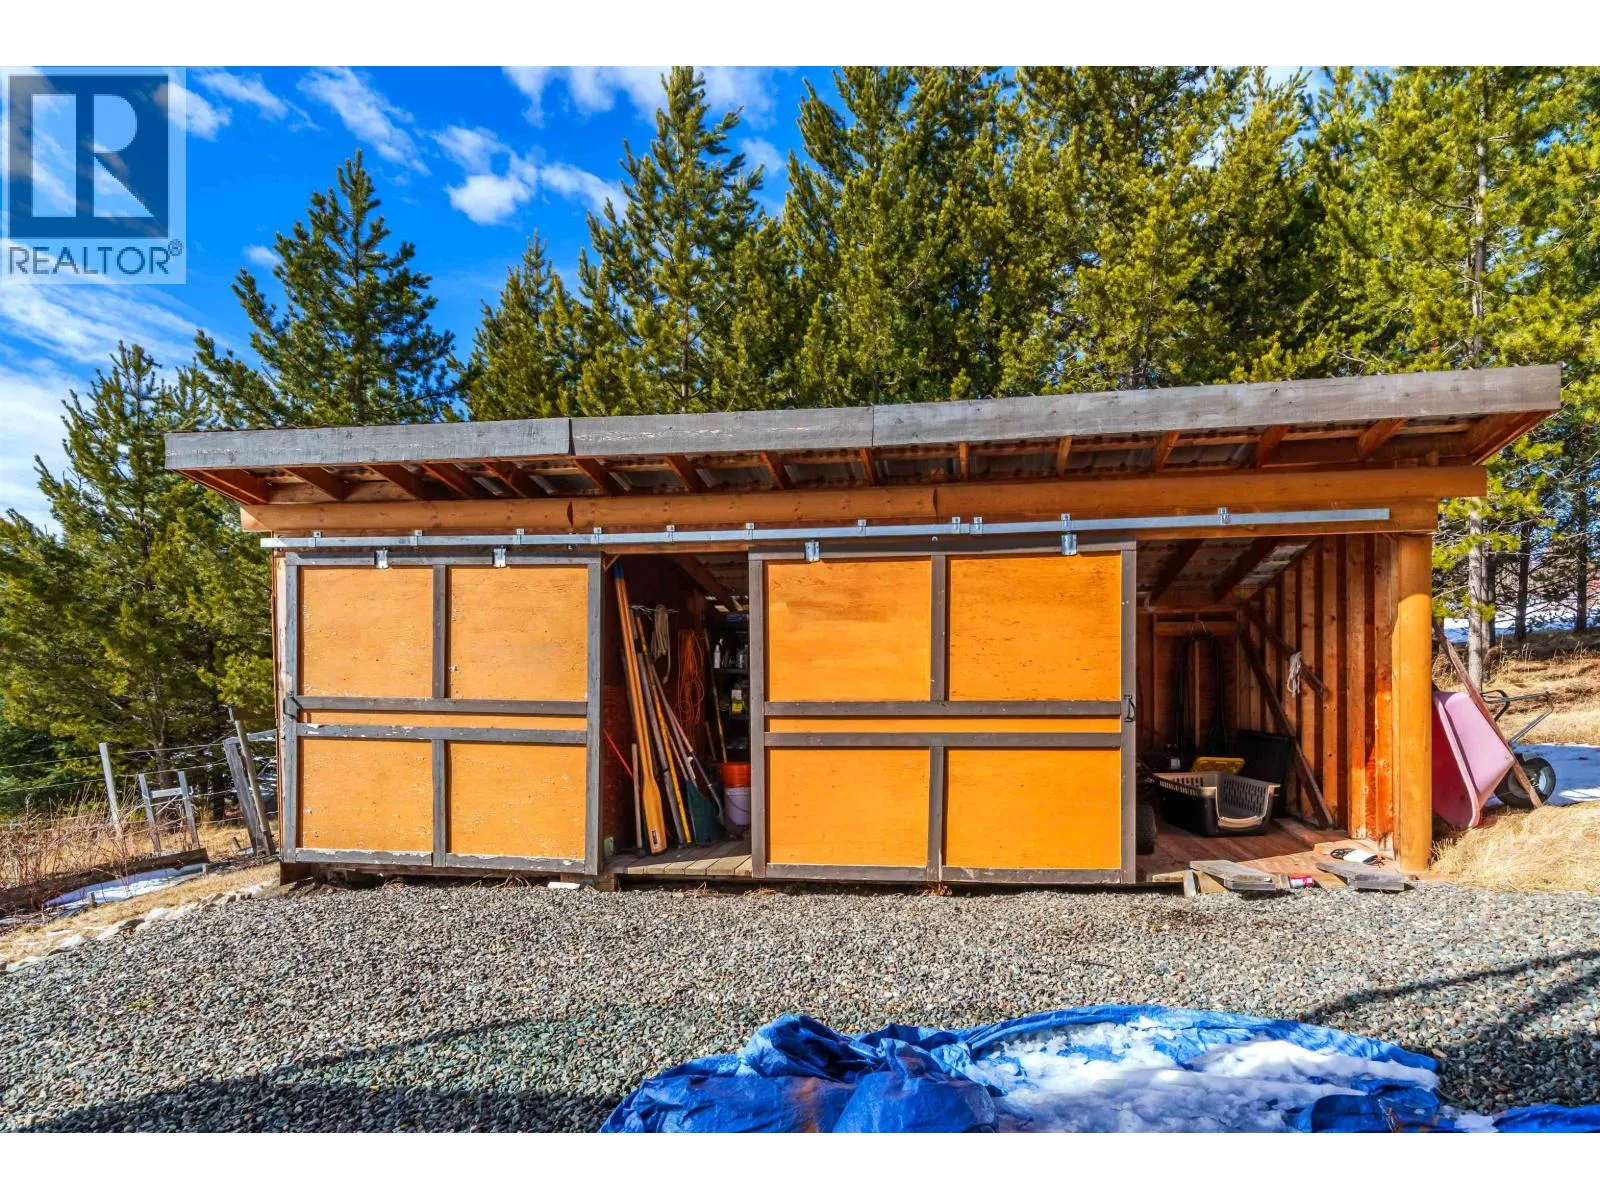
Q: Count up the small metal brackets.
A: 11